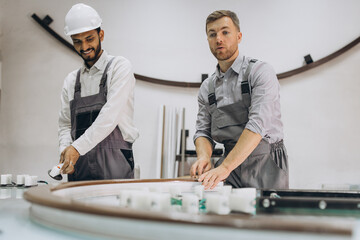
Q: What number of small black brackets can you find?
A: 3